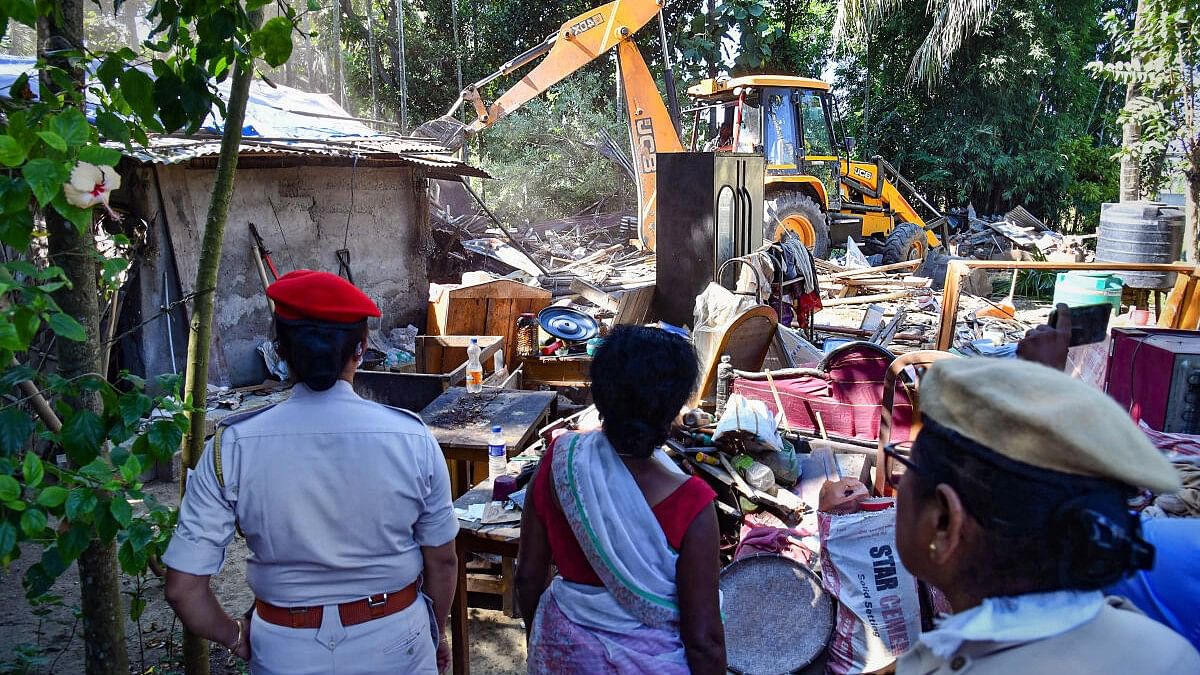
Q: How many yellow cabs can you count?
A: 1